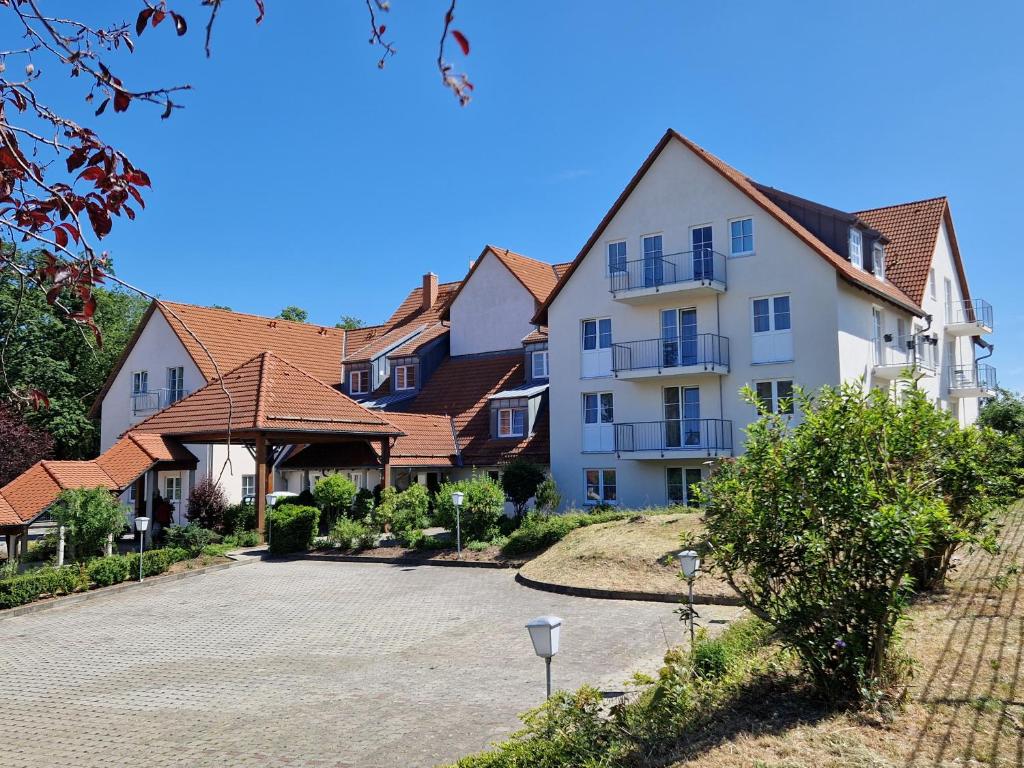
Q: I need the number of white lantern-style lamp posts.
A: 5